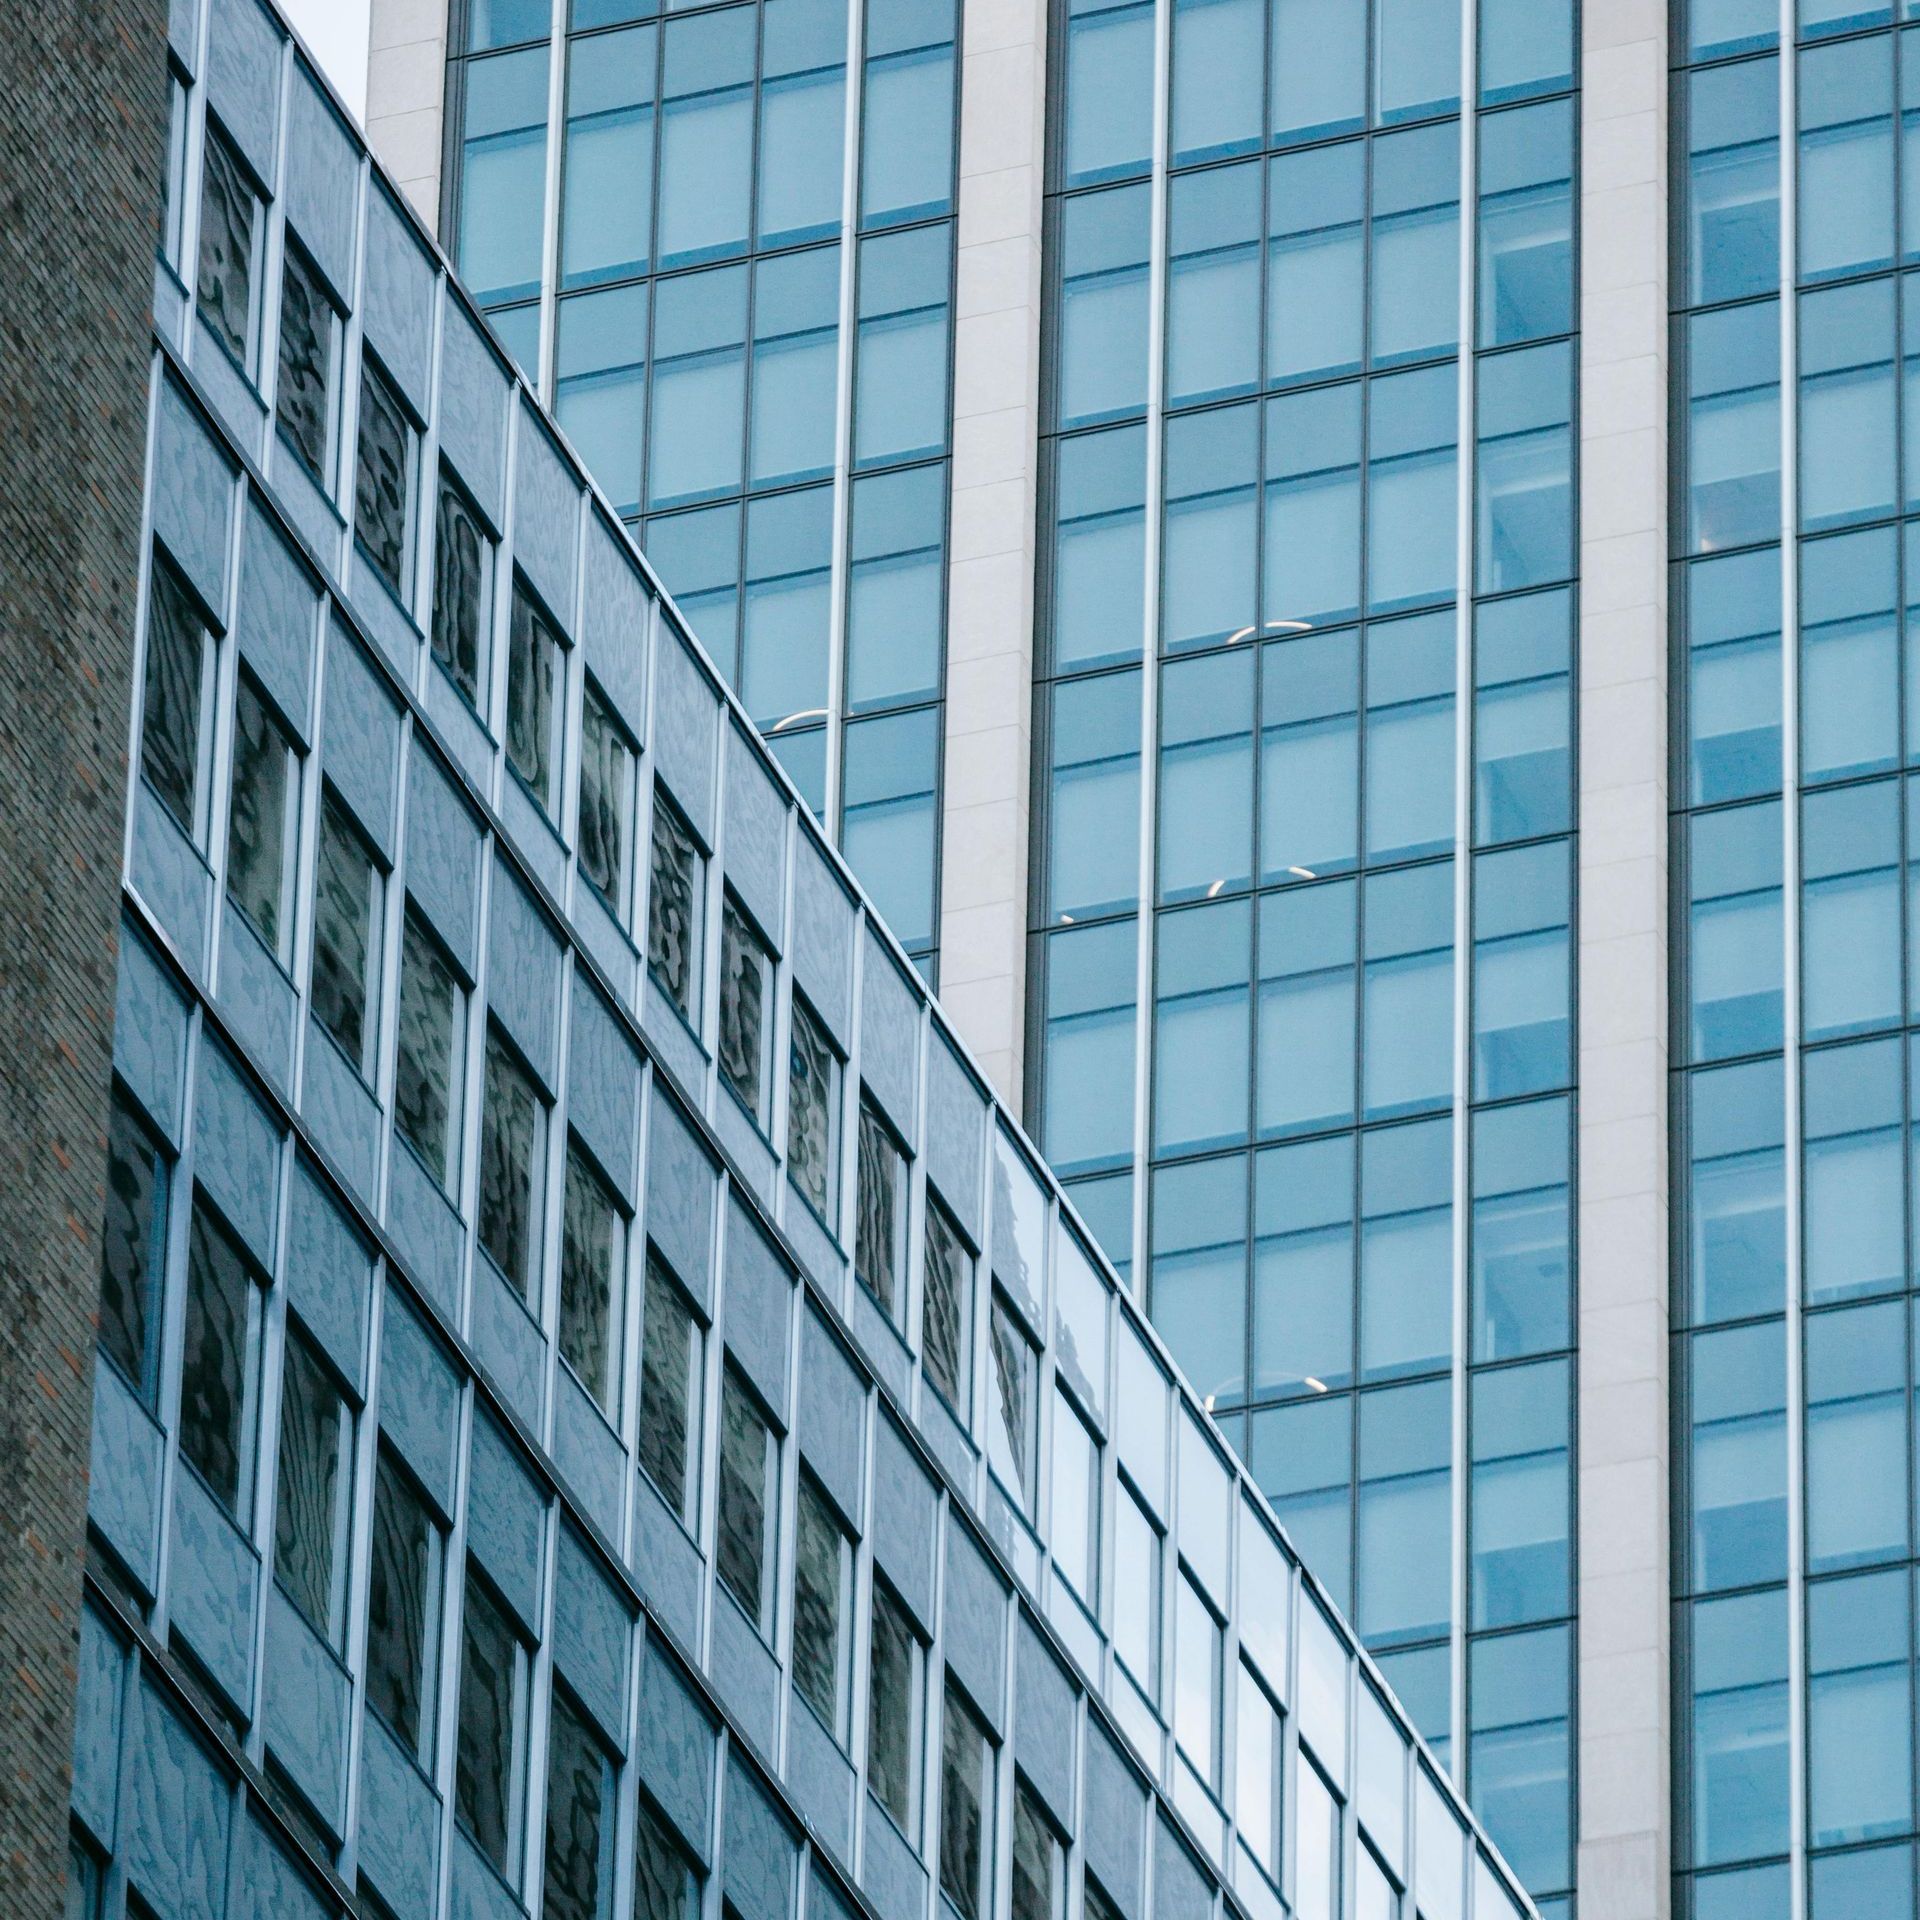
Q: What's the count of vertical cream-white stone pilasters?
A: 3